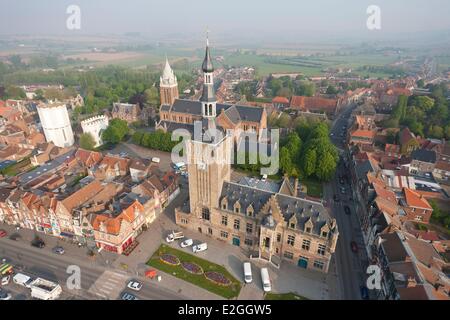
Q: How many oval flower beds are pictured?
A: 3